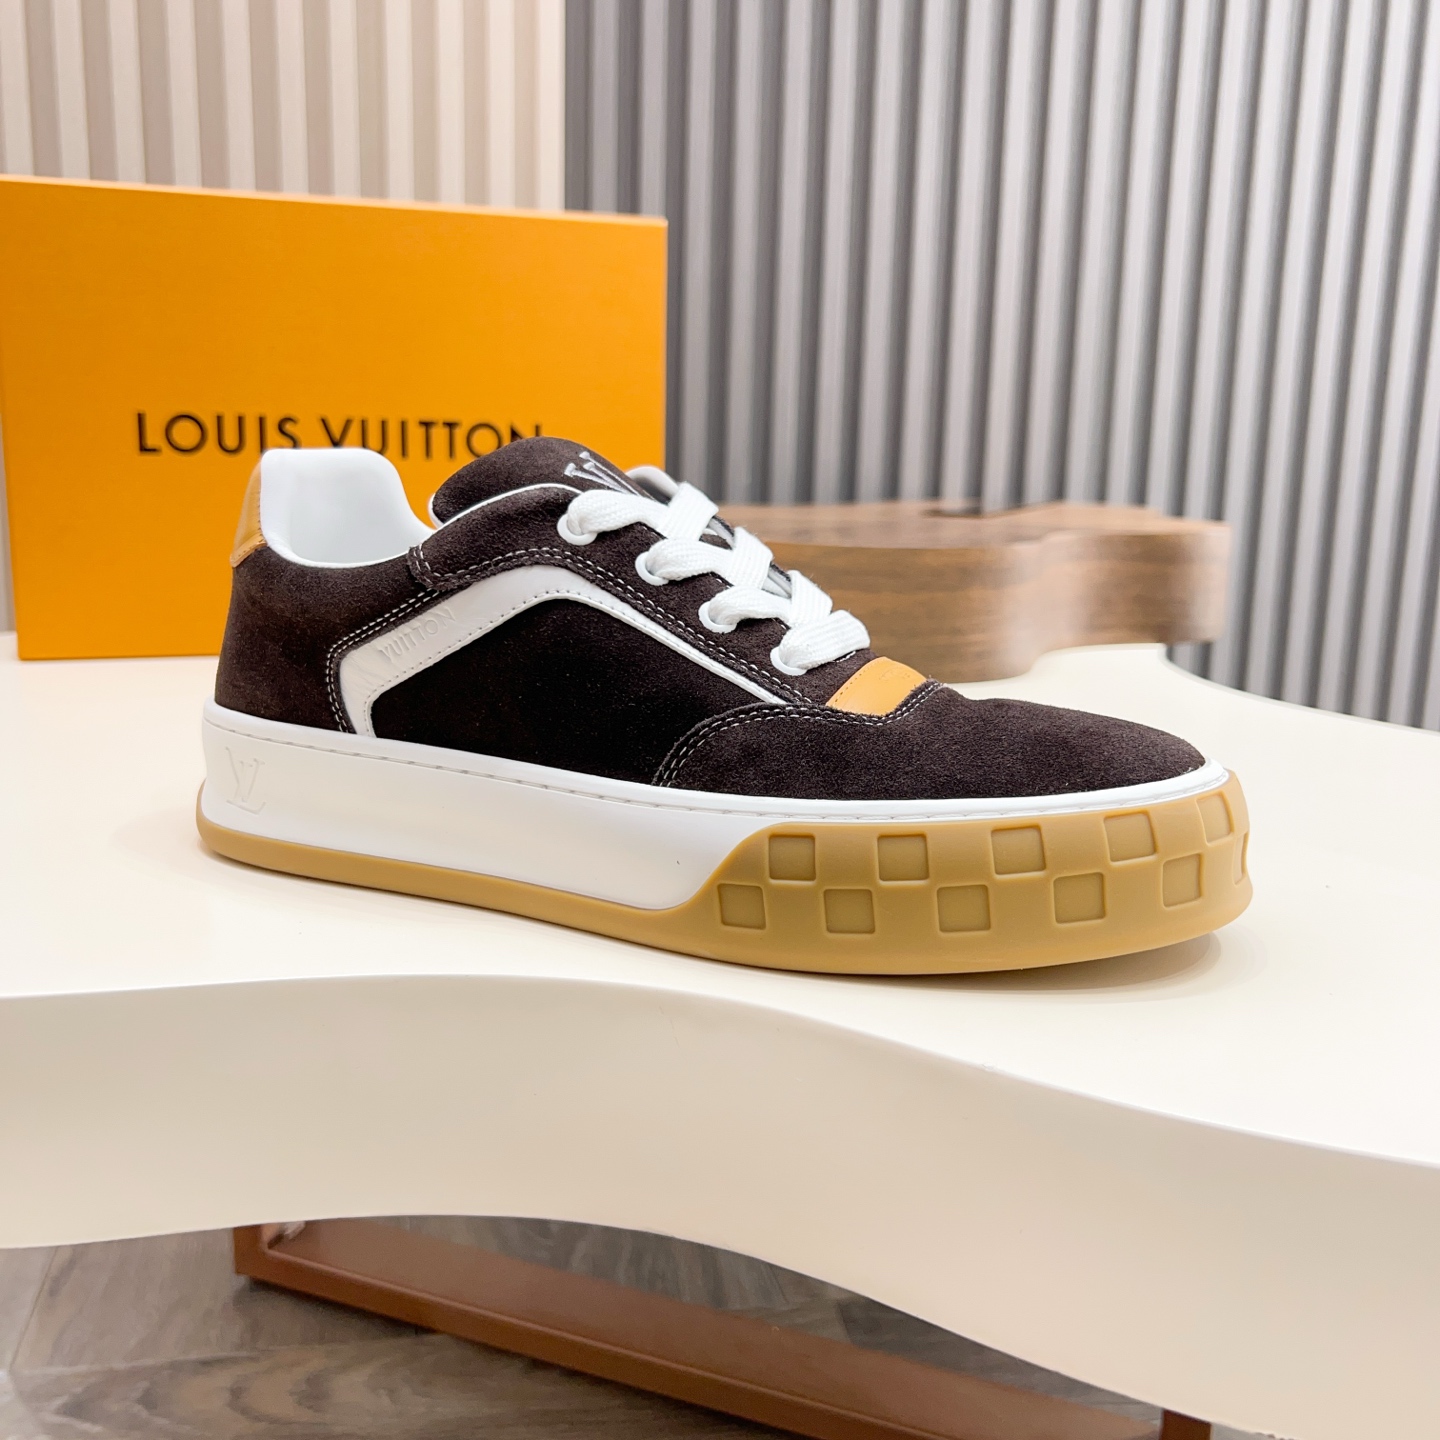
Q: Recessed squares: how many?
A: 11